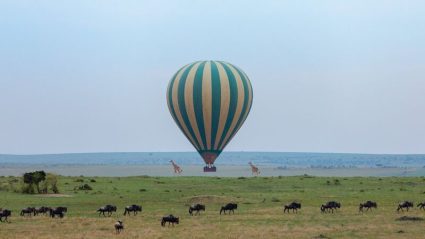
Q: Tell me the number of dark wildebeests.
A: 15